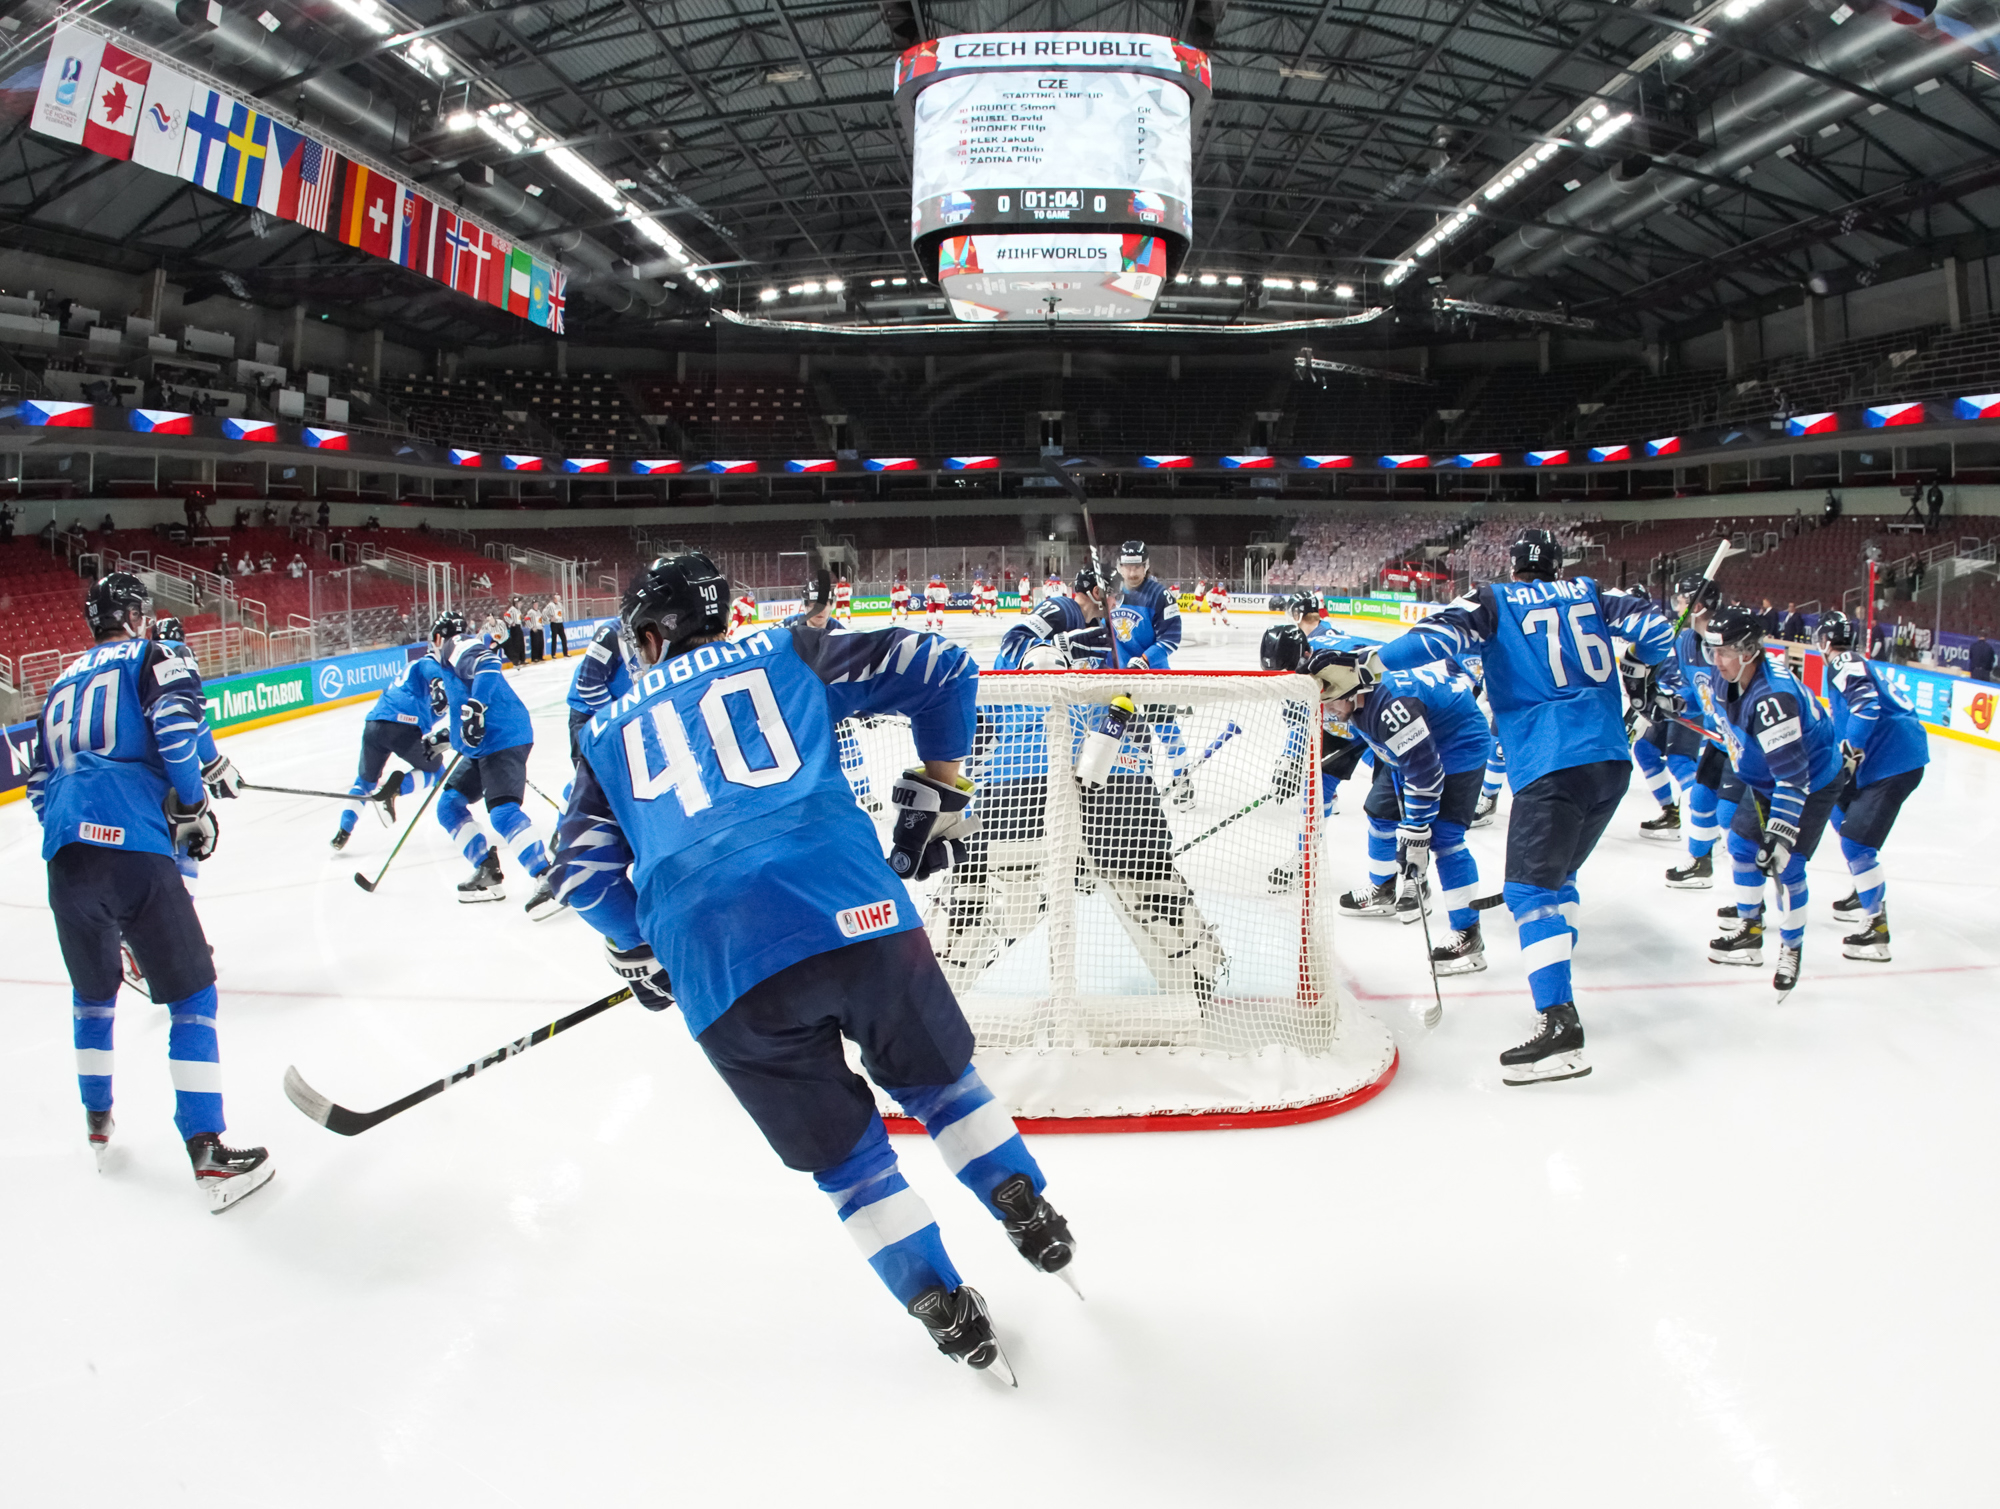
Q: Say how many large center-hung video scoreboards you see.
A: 1